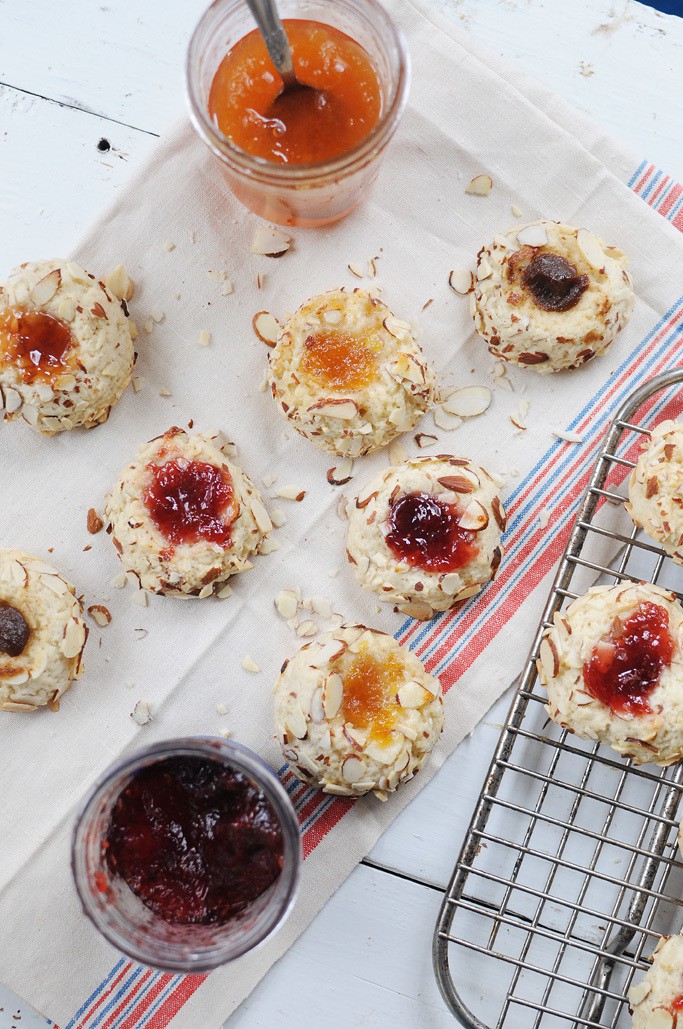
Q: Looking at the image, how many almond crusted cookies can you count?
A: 10